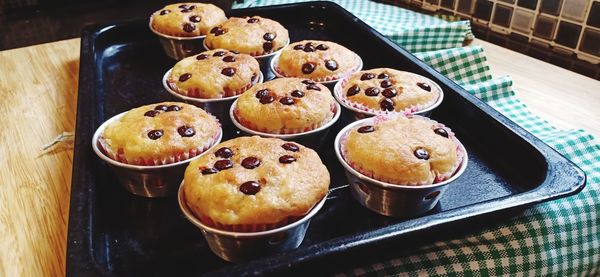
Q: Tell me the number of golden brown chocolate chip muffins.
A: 9